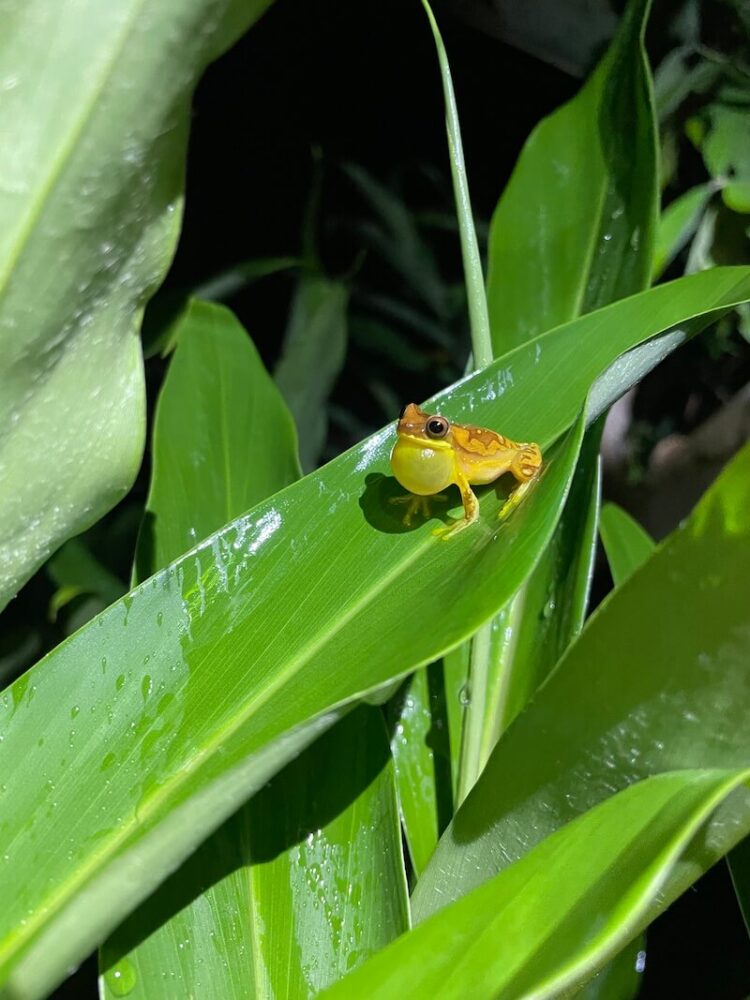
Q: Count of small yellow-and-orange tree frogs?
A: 1